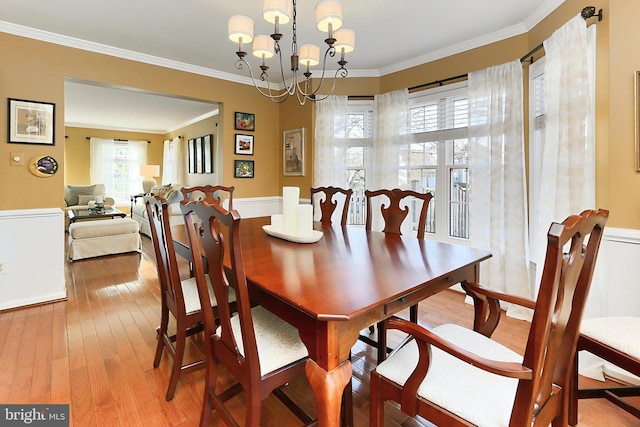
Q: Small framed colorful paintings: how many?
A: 3